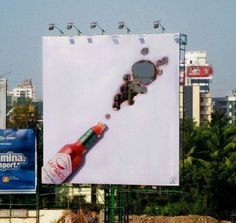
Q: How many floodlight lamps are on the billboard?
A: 5